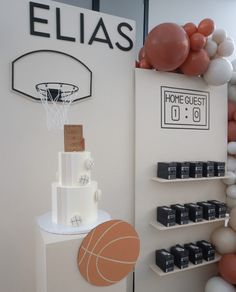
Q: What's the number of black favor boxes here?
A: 14